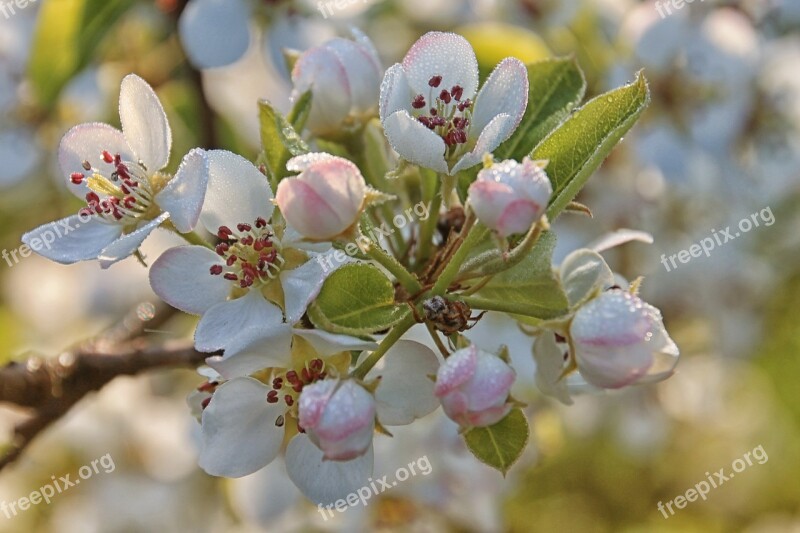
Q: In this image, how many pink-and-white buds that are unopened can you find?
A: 6